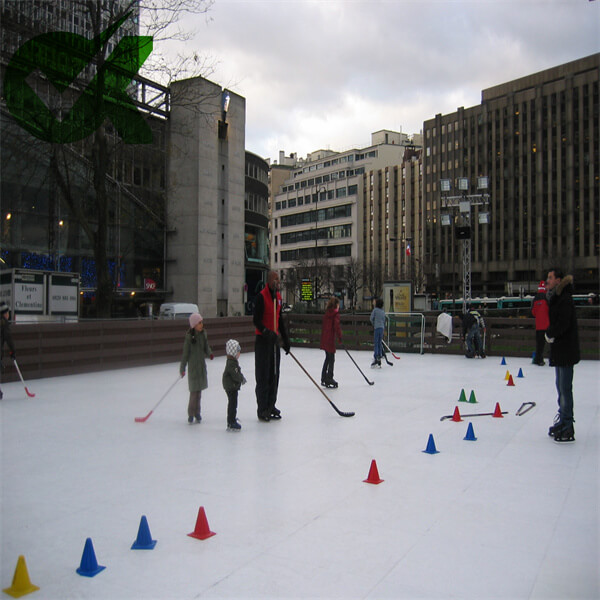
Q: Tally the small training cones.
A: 15